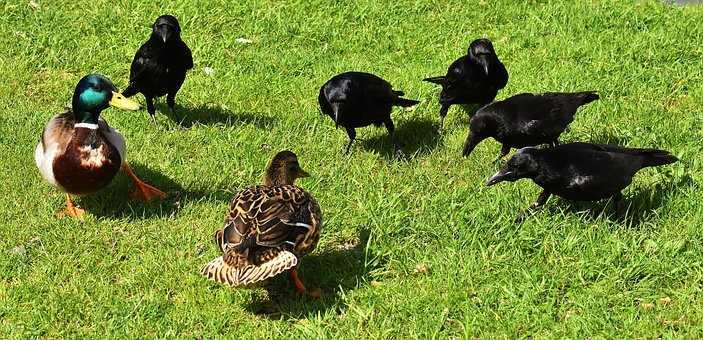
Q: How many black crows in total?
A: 5